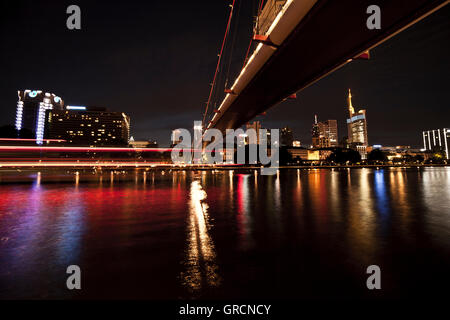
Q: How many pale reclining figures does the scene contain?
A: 0